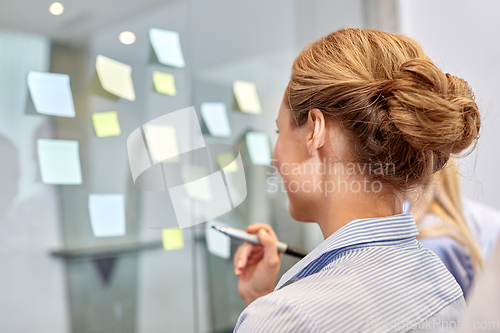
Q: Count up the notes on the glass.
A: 15